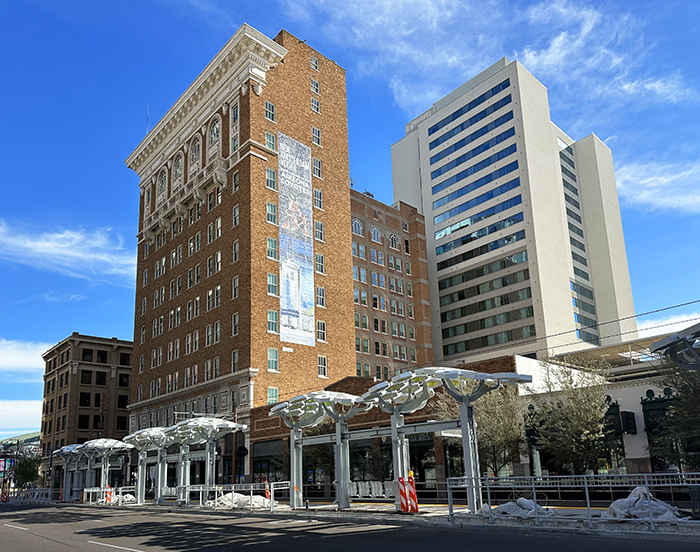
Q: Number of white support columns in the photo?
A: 12